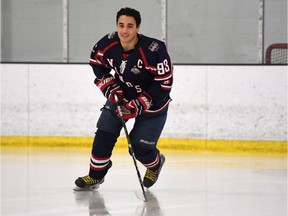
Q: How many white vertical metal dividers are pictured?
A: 3